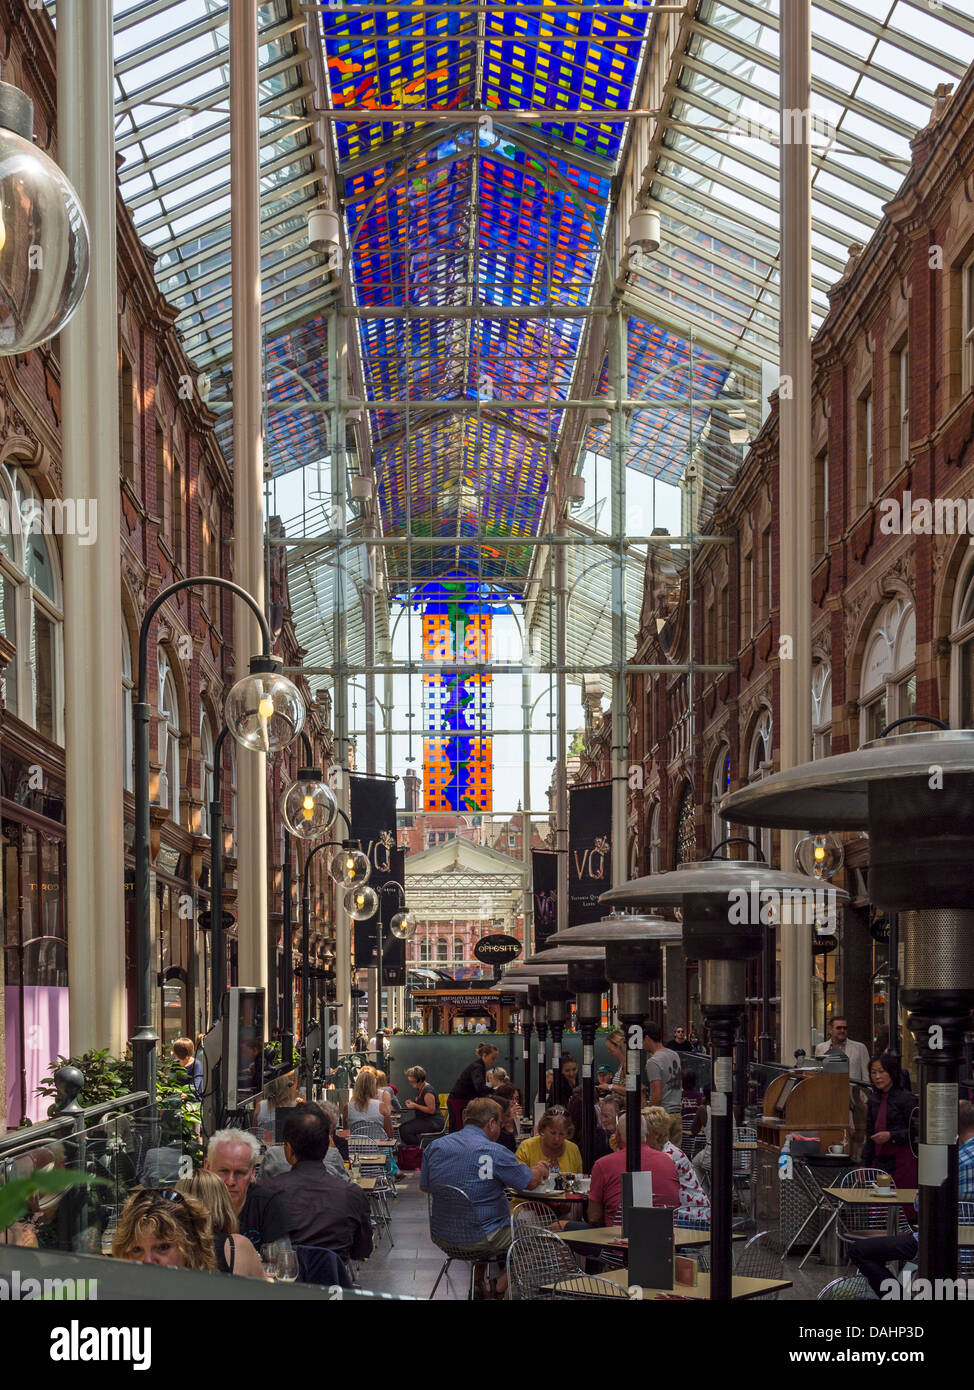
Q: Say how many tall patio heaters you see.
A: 7